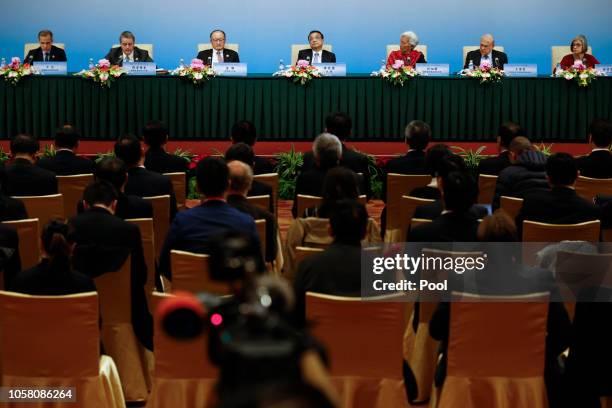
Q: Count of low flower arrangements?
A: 7